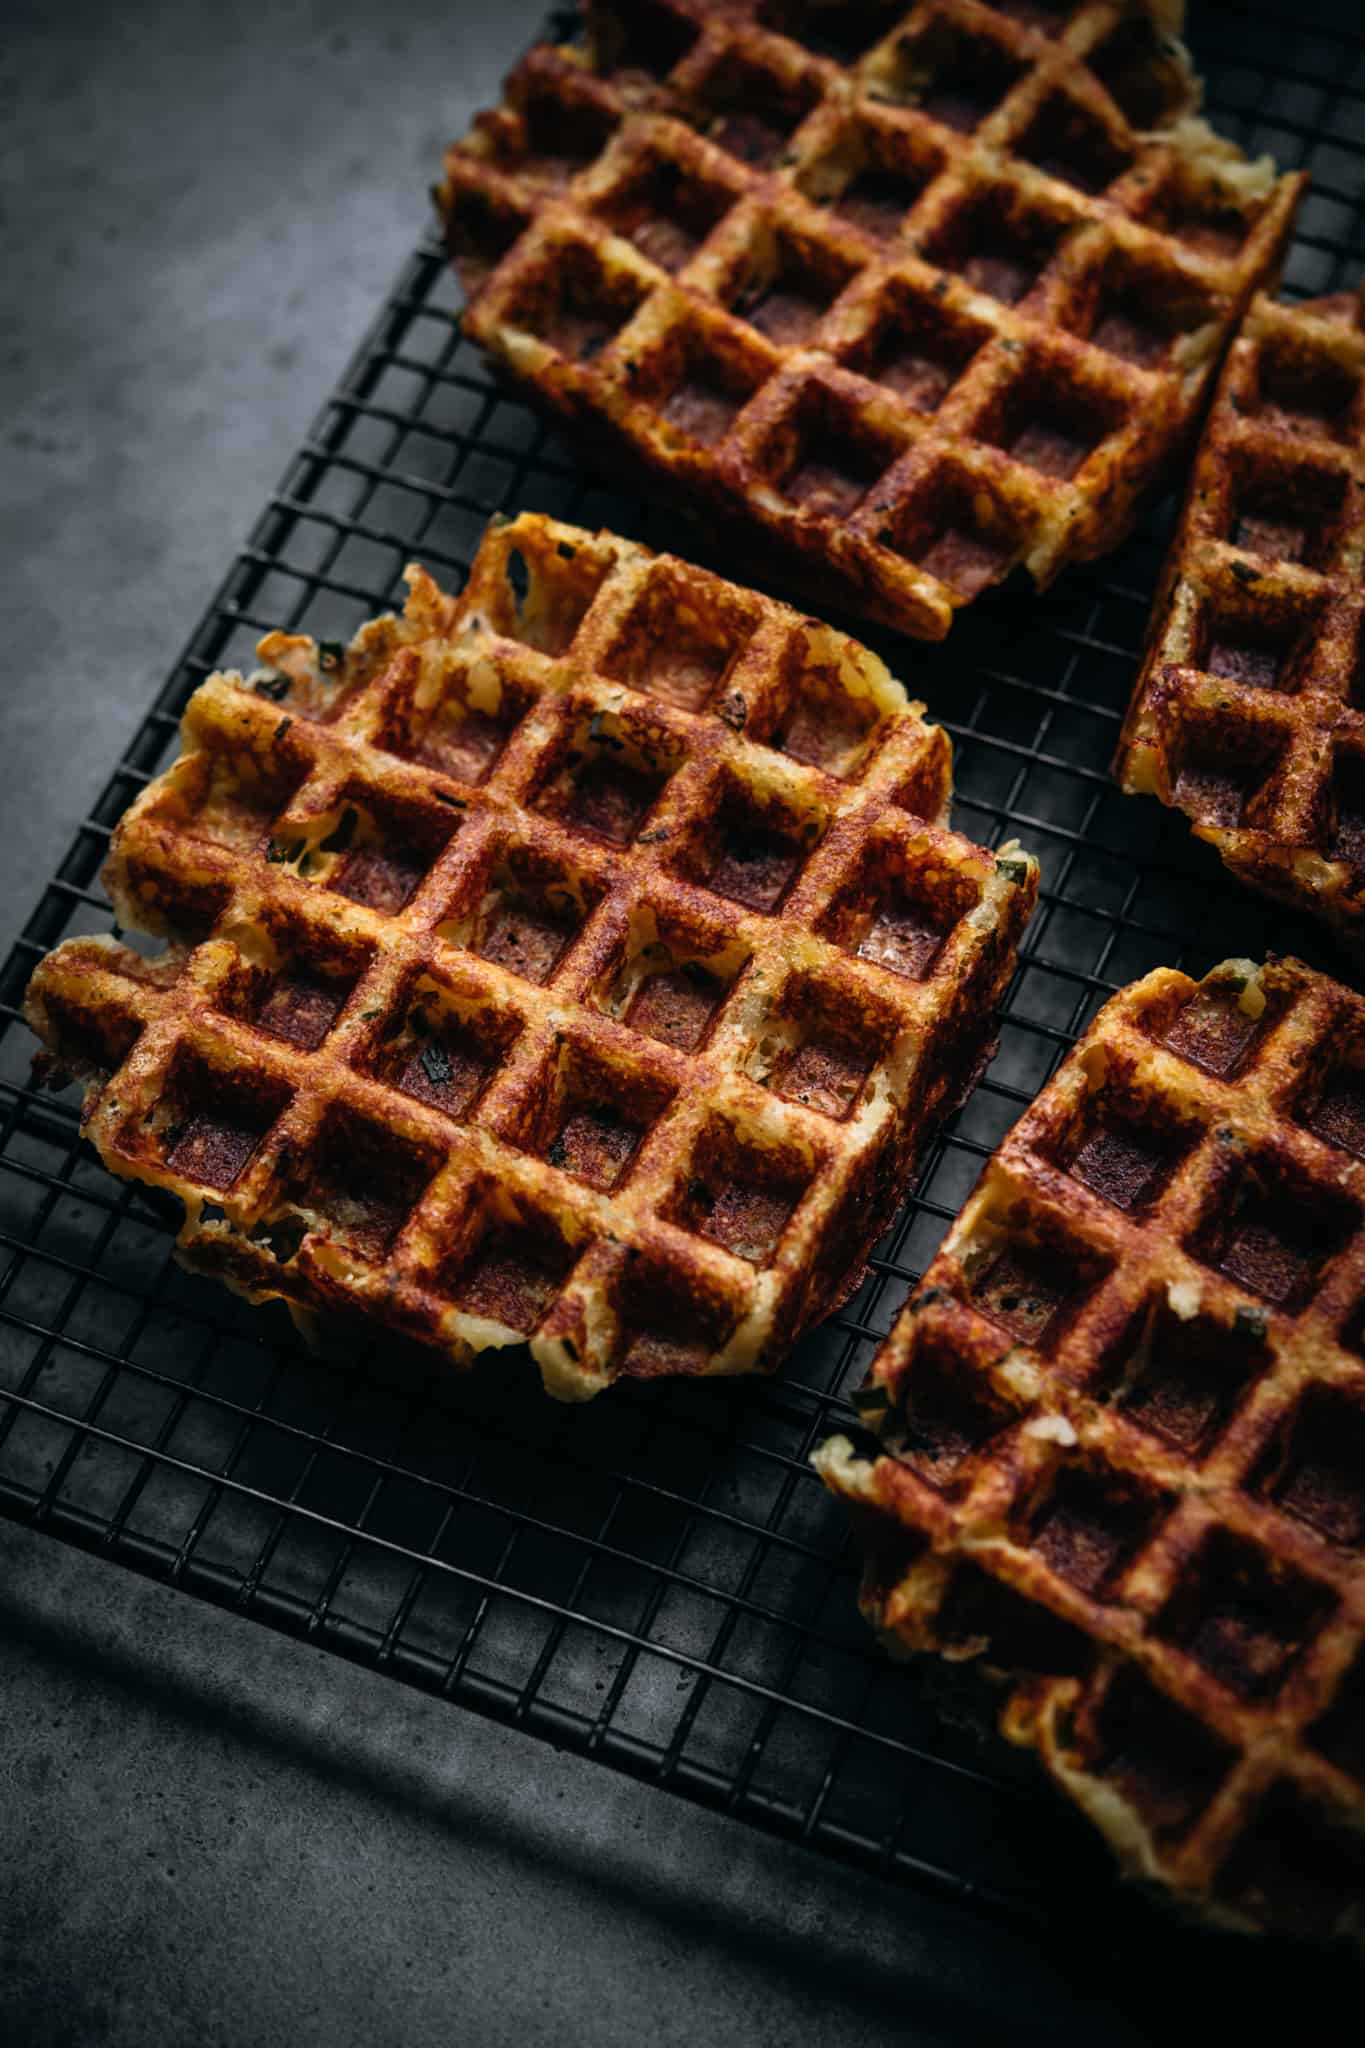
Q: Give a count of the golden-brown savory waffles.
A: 4